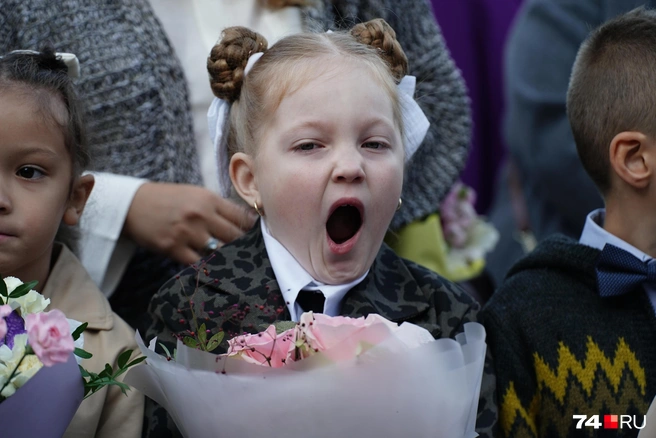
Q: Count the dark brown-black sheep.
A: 0